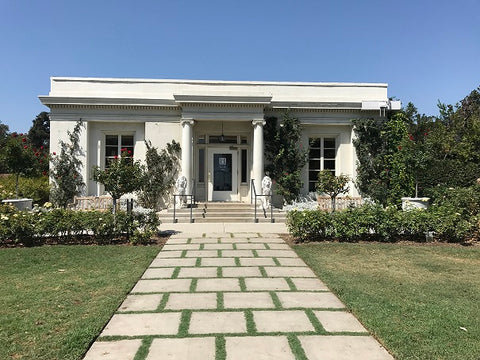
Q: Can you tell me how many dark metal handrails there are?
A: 2